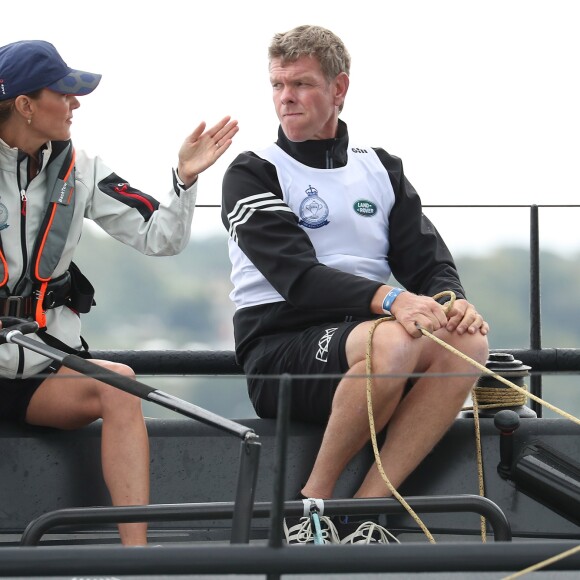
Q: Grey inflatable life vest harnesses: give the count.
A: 1